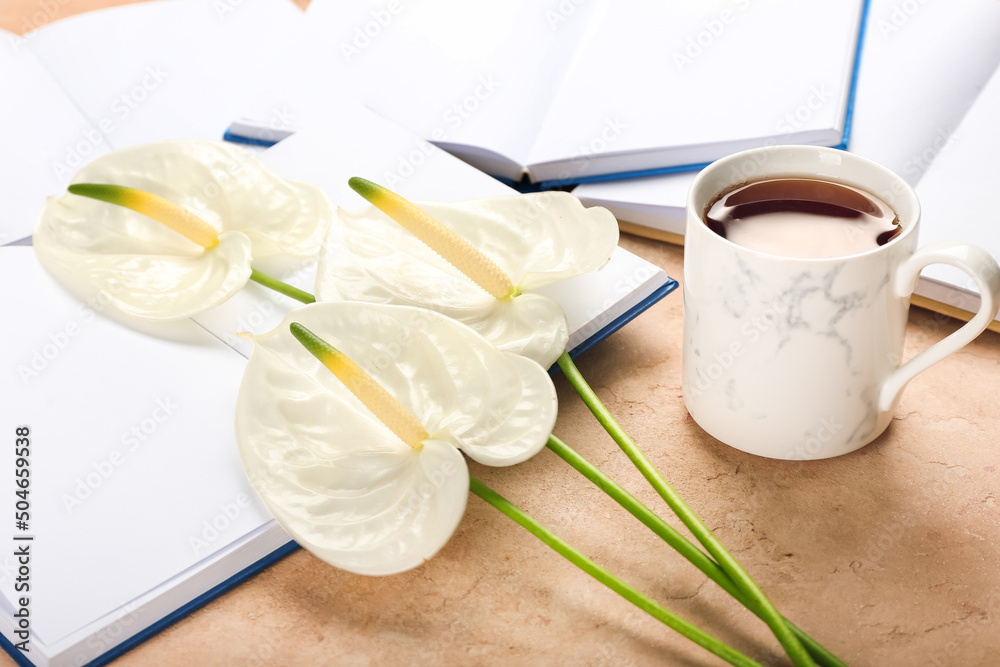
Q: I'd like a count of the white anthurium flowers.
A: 3